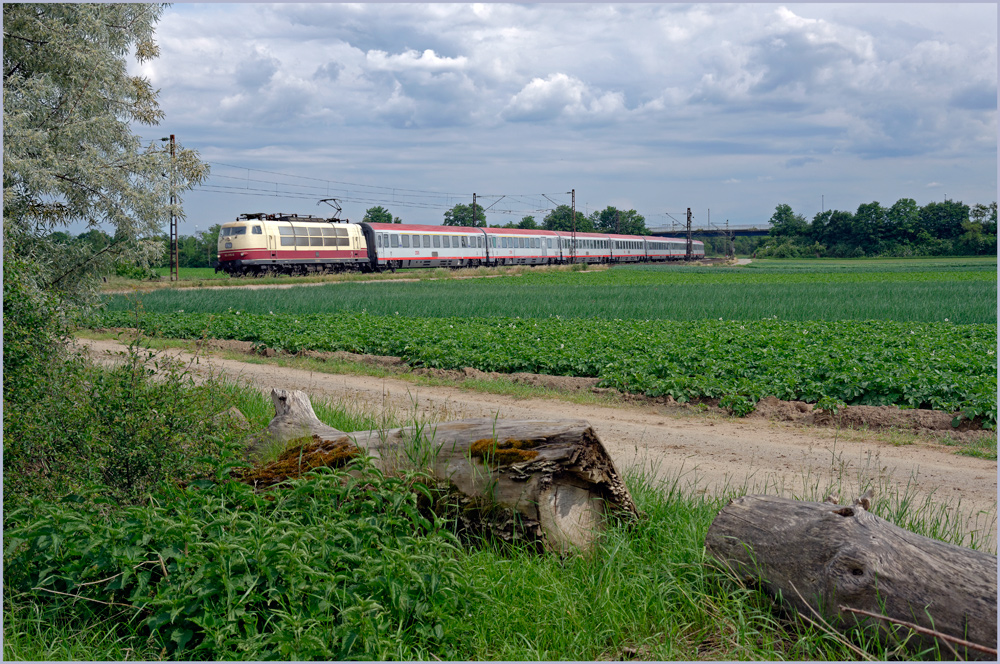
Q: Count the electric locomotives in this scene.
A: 1